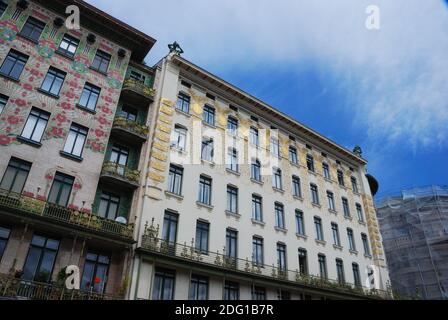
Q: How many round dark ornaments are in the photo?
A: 4